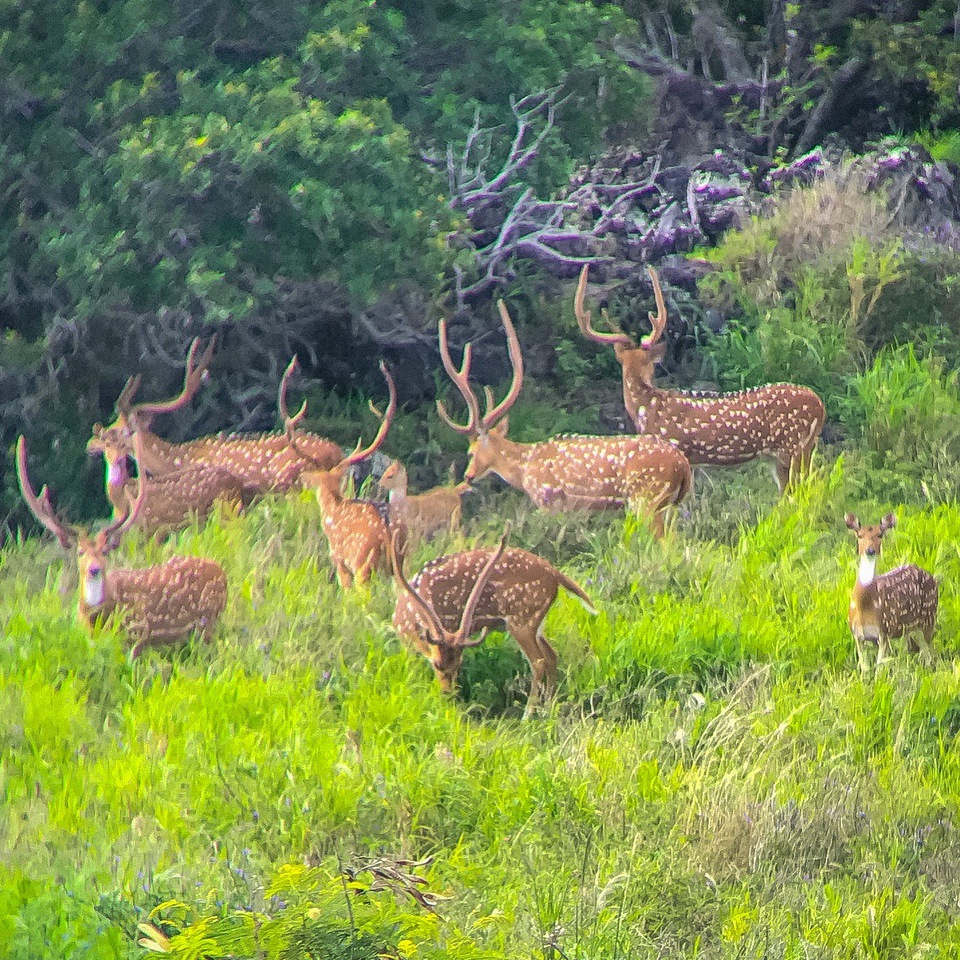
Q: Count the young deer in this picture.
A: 2